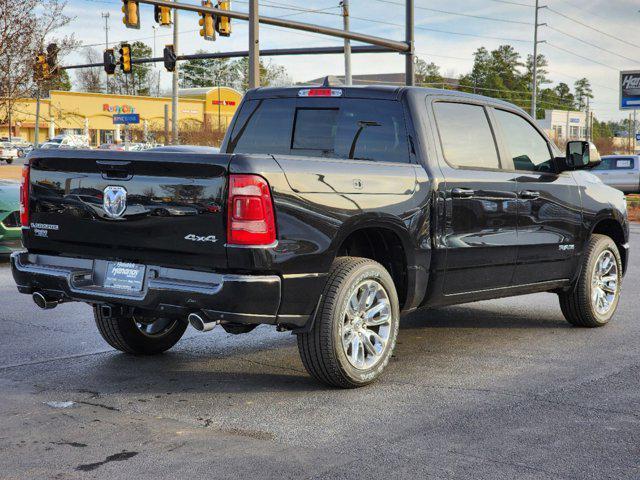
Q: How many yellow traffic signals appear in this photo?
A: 6